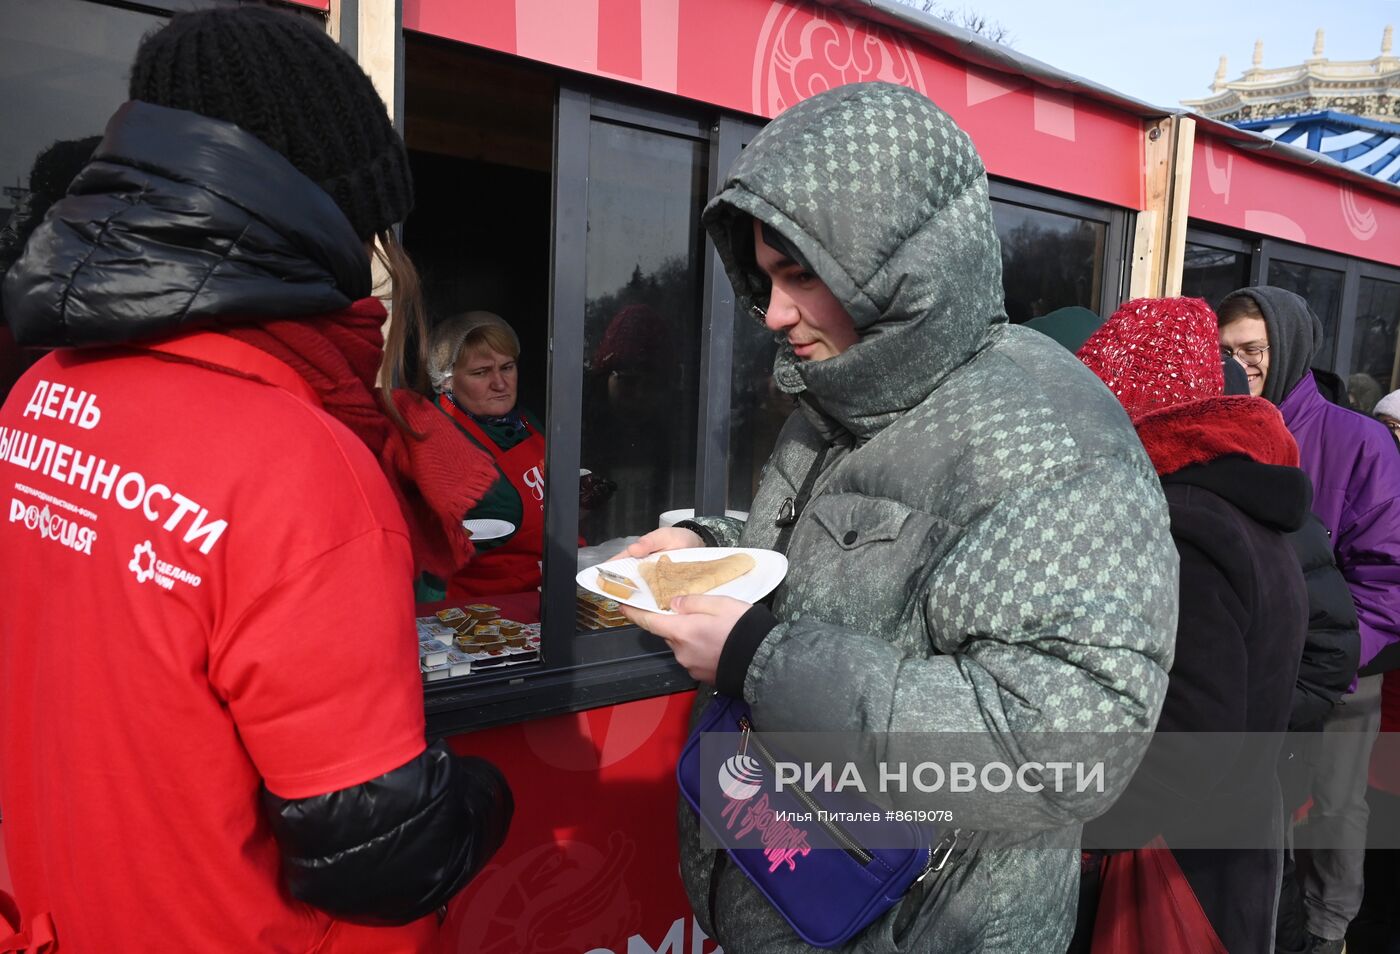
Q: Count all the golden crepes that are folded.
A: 1